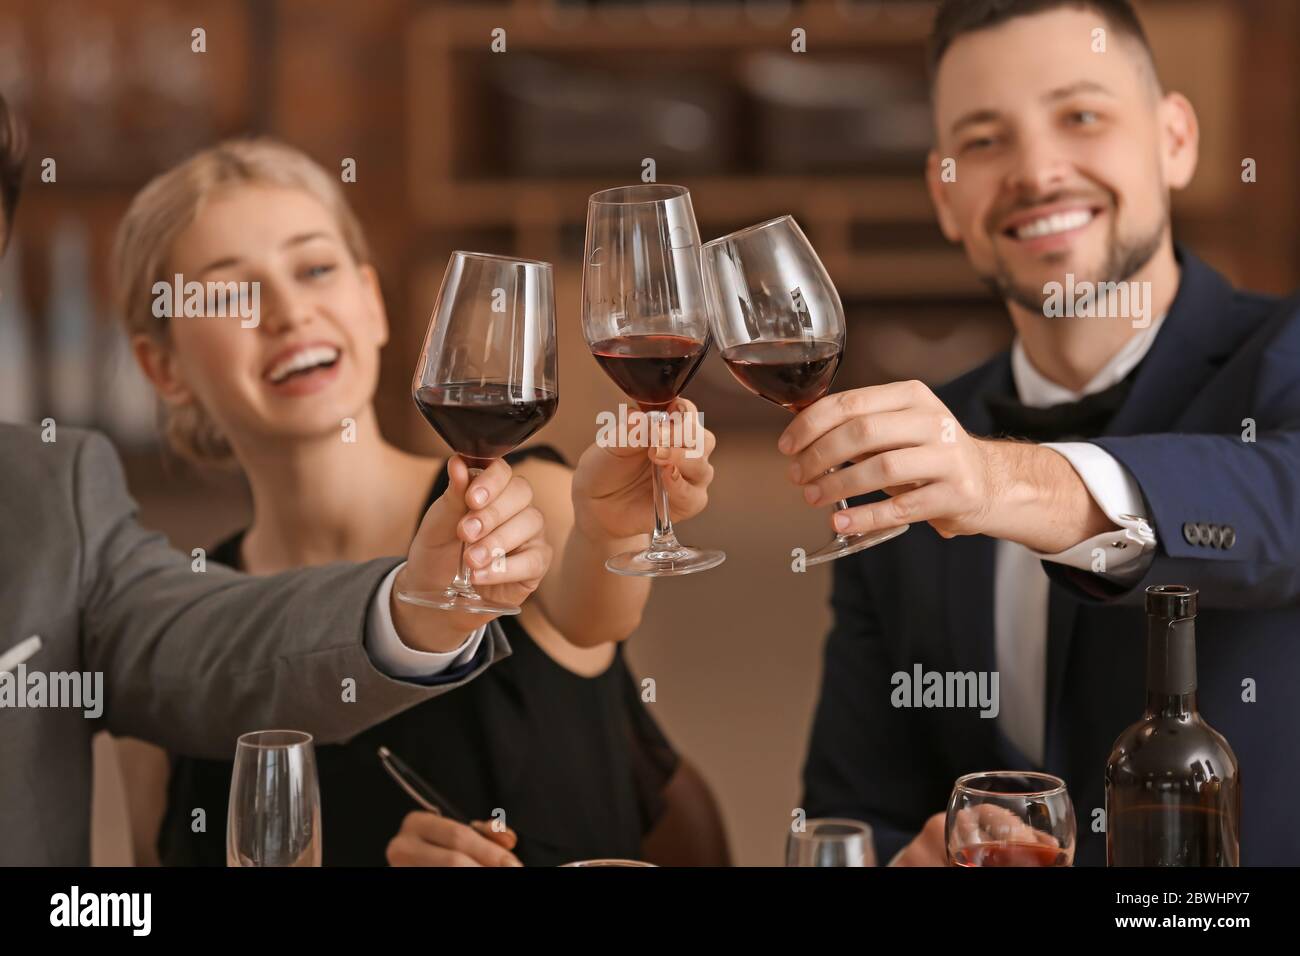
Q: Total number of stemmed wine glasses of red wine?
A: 3